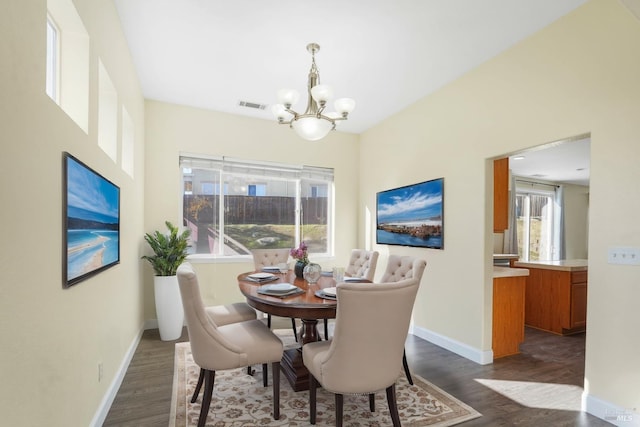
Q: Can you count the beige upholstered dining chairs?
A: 6